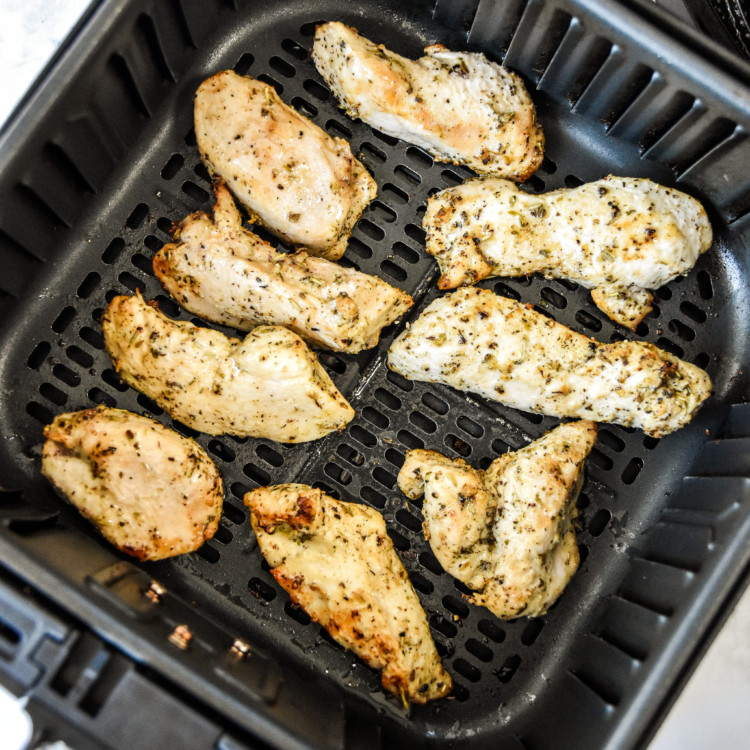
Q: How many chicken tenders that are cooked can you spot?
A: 9